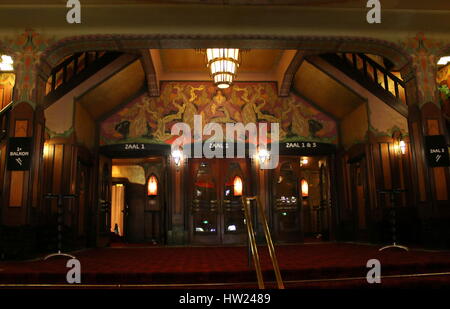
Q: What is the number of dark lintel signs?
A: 3